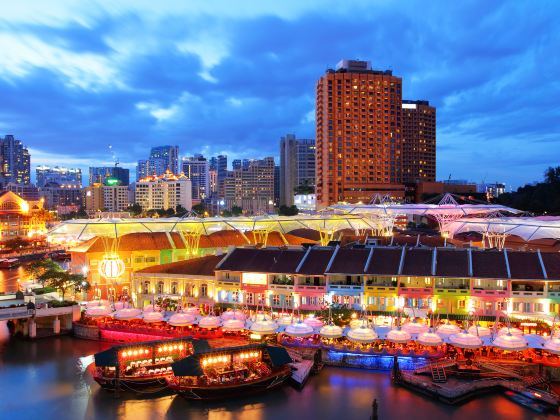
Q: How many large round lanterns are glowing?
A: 1